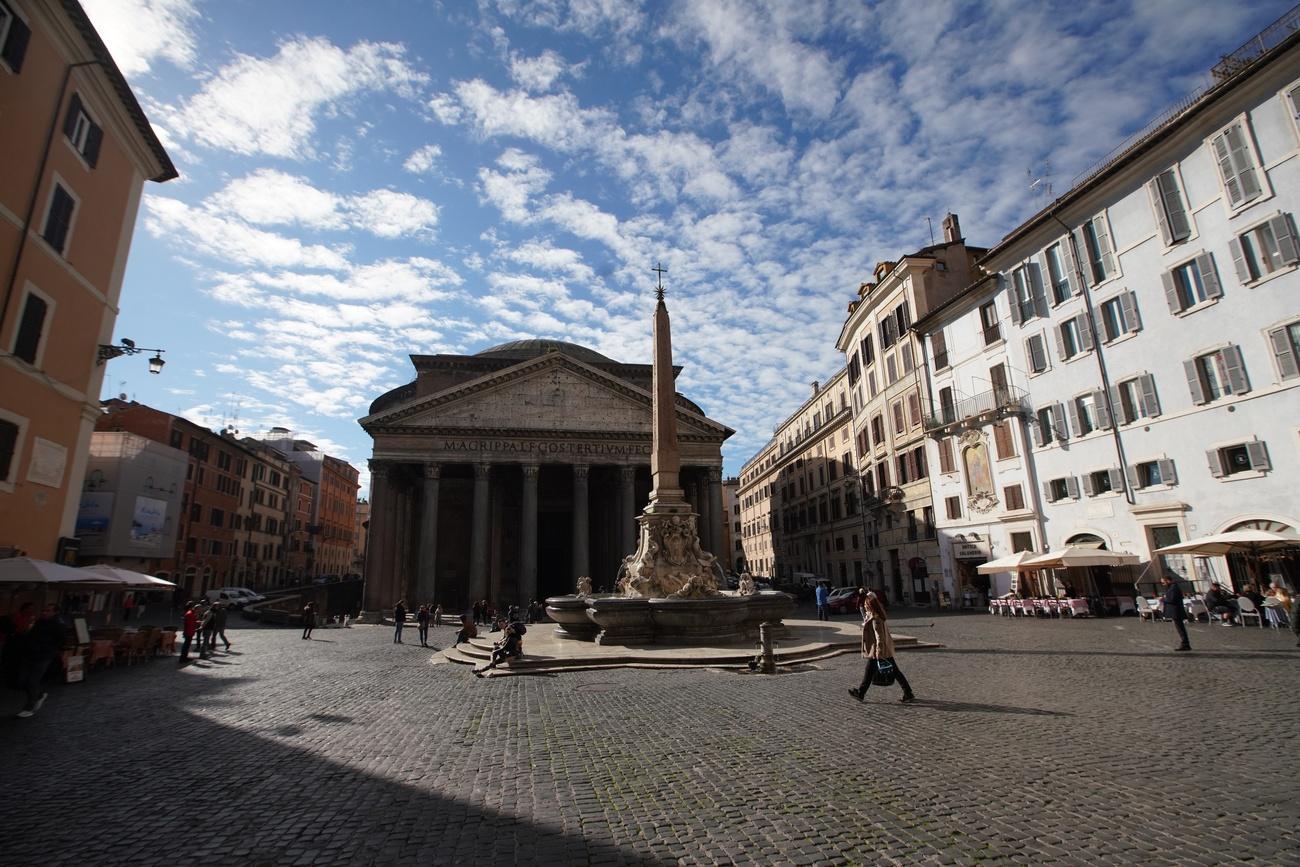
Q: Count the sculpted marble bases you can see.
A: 1